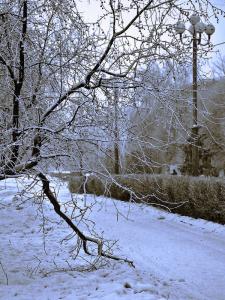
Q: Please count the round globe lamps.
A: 5